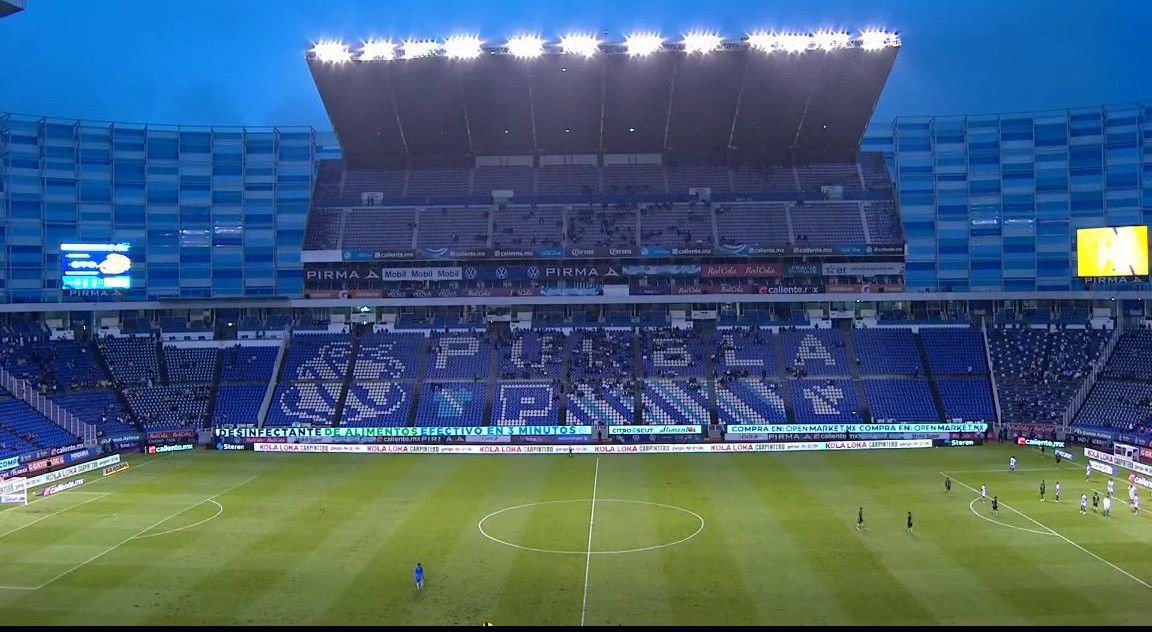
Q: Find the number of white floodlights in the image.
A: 12